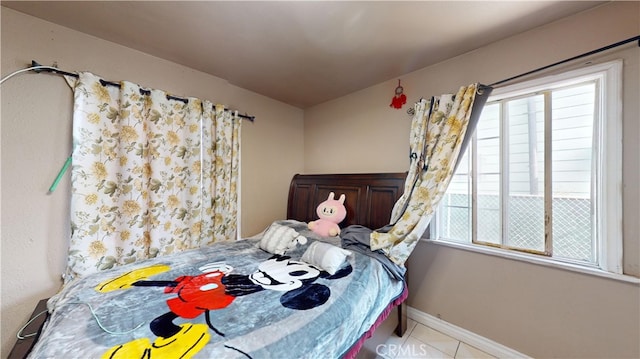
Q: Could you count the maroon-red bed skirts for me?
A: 1